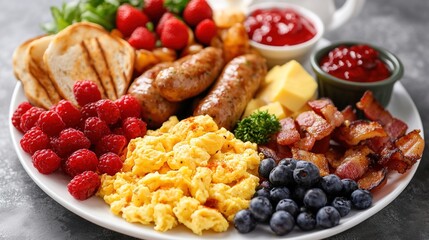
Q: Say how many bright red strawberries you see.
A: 7